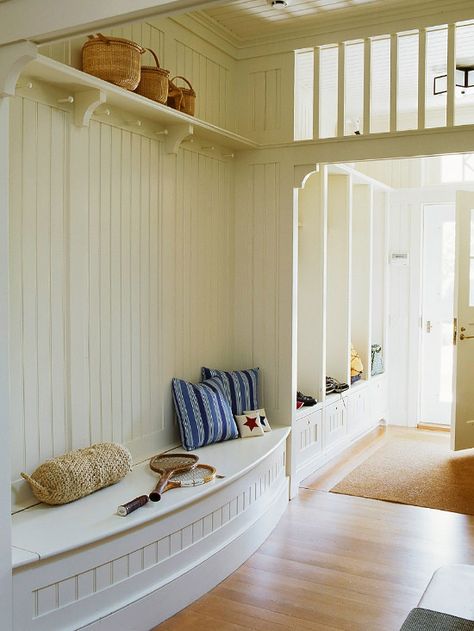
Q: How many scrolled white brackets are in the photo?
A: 4